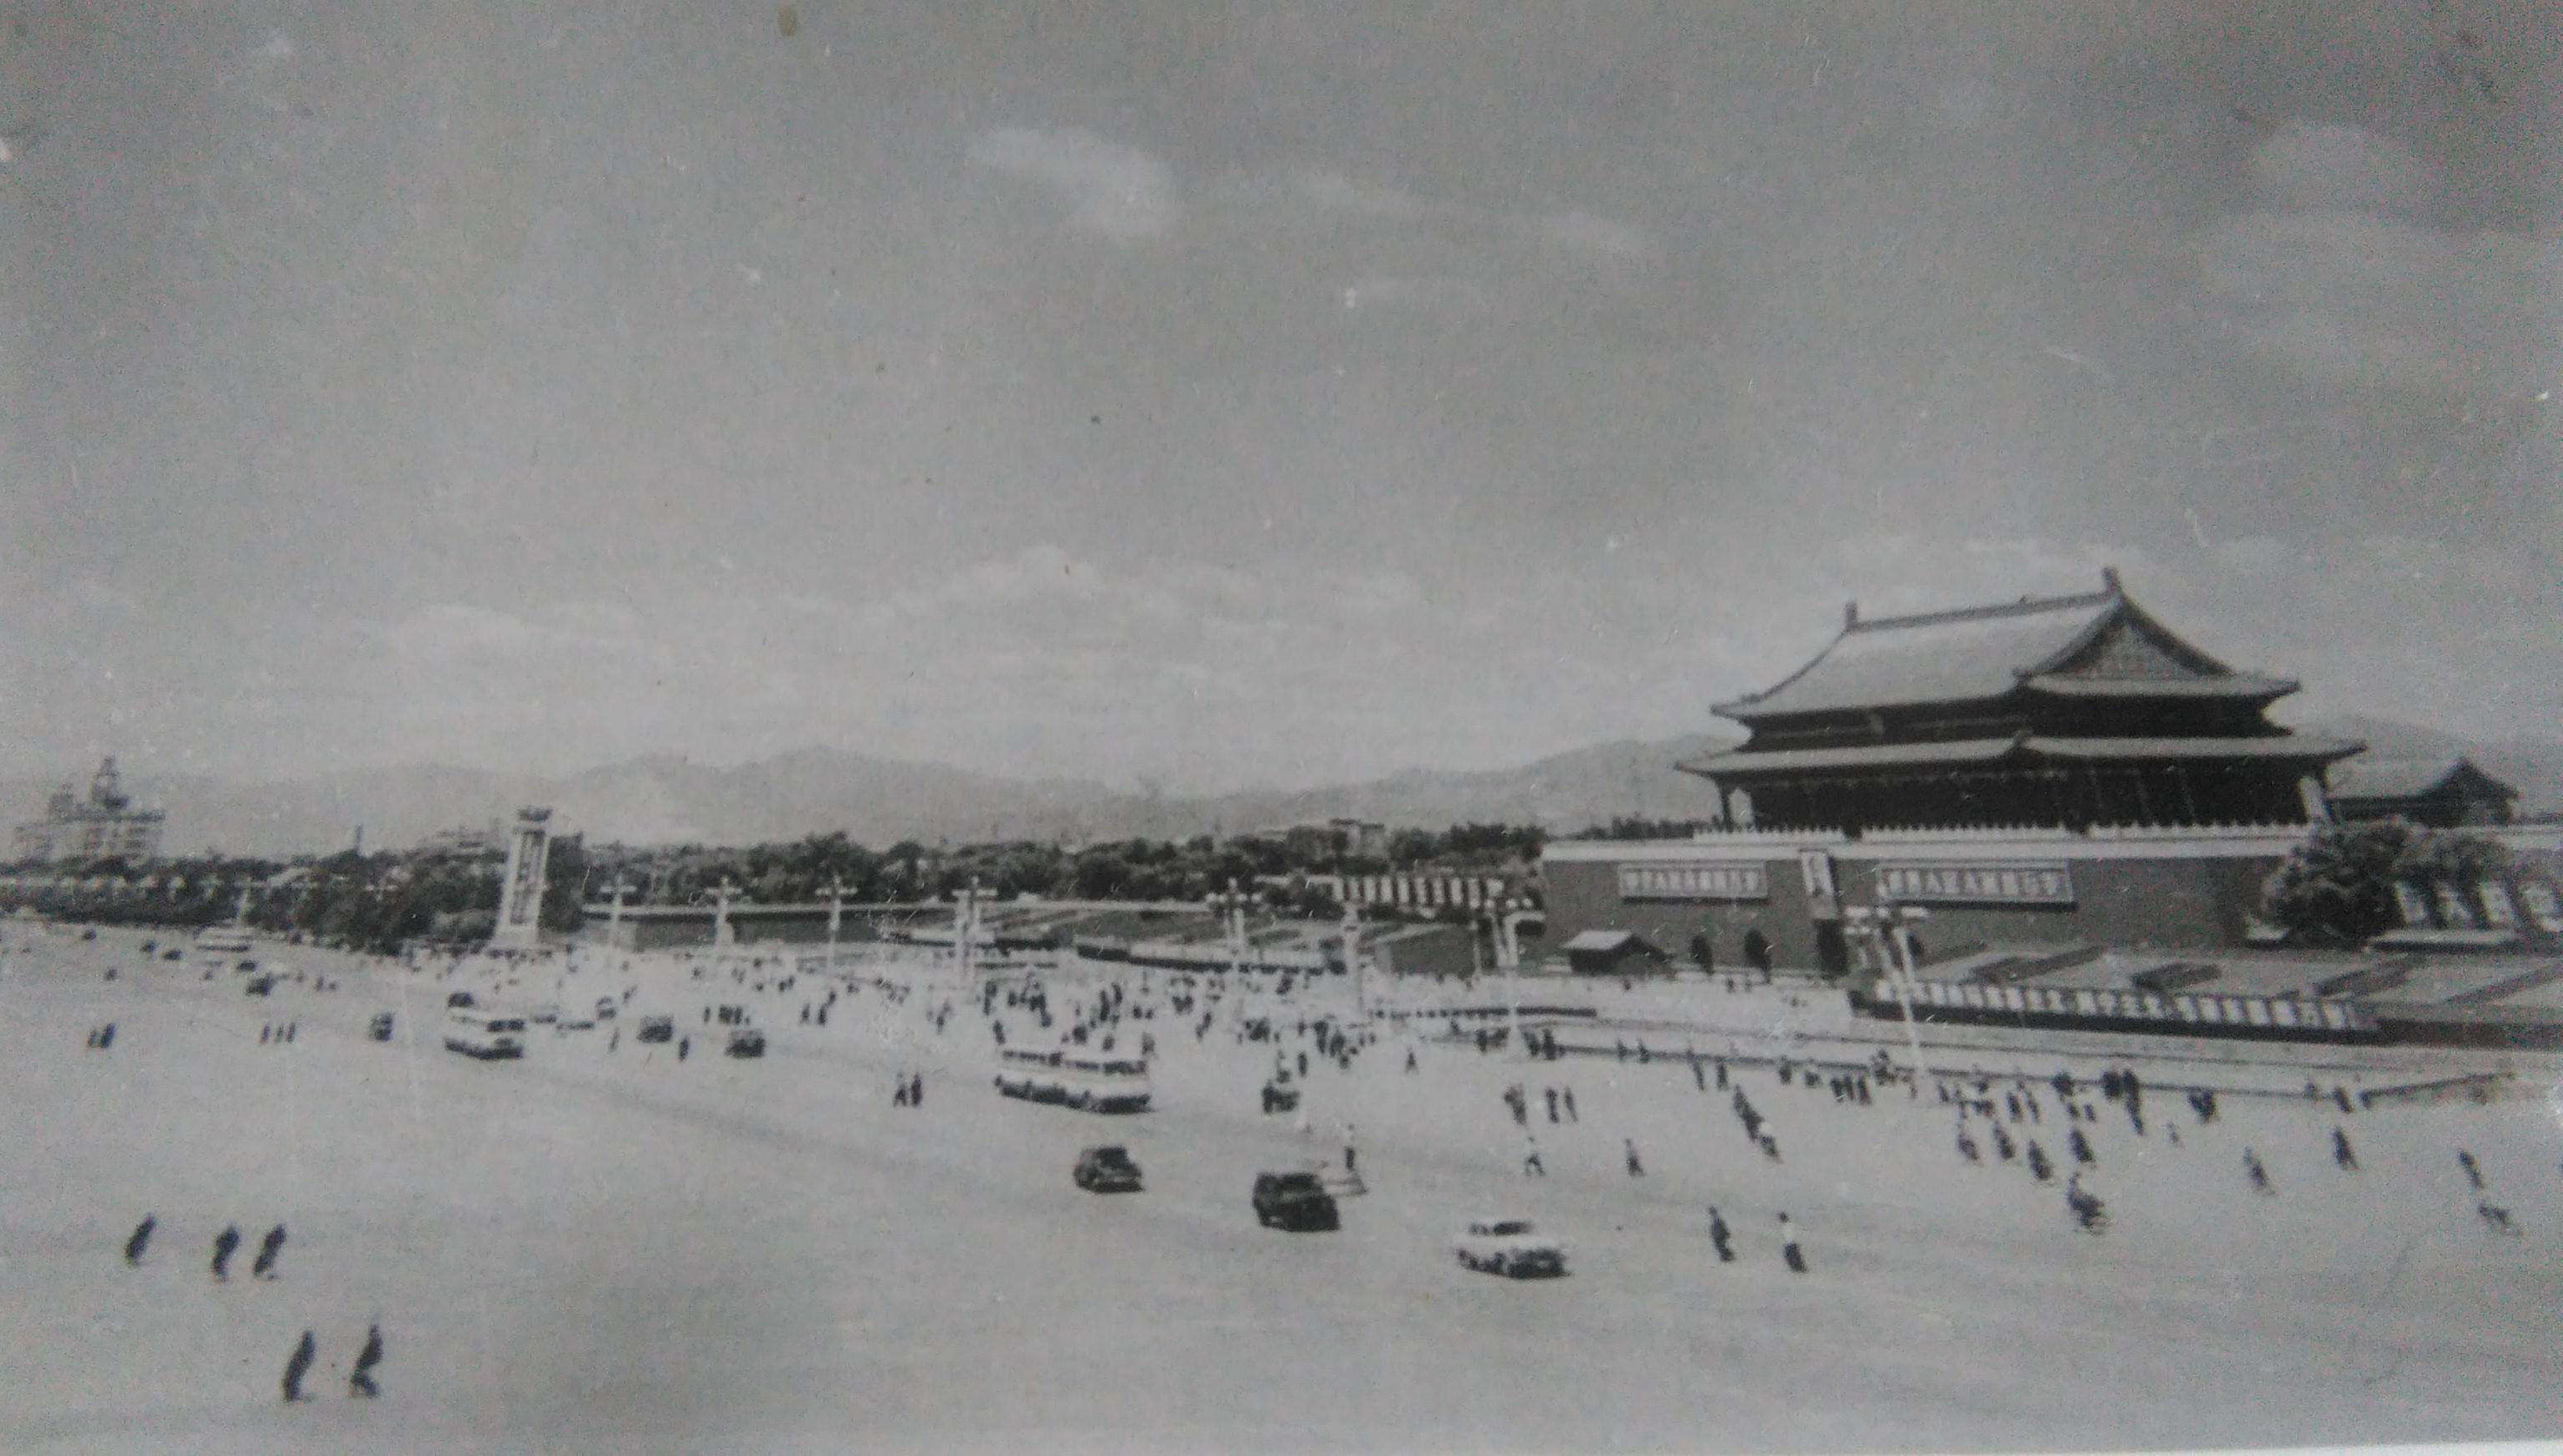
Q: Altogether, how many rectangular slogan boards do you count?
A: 2